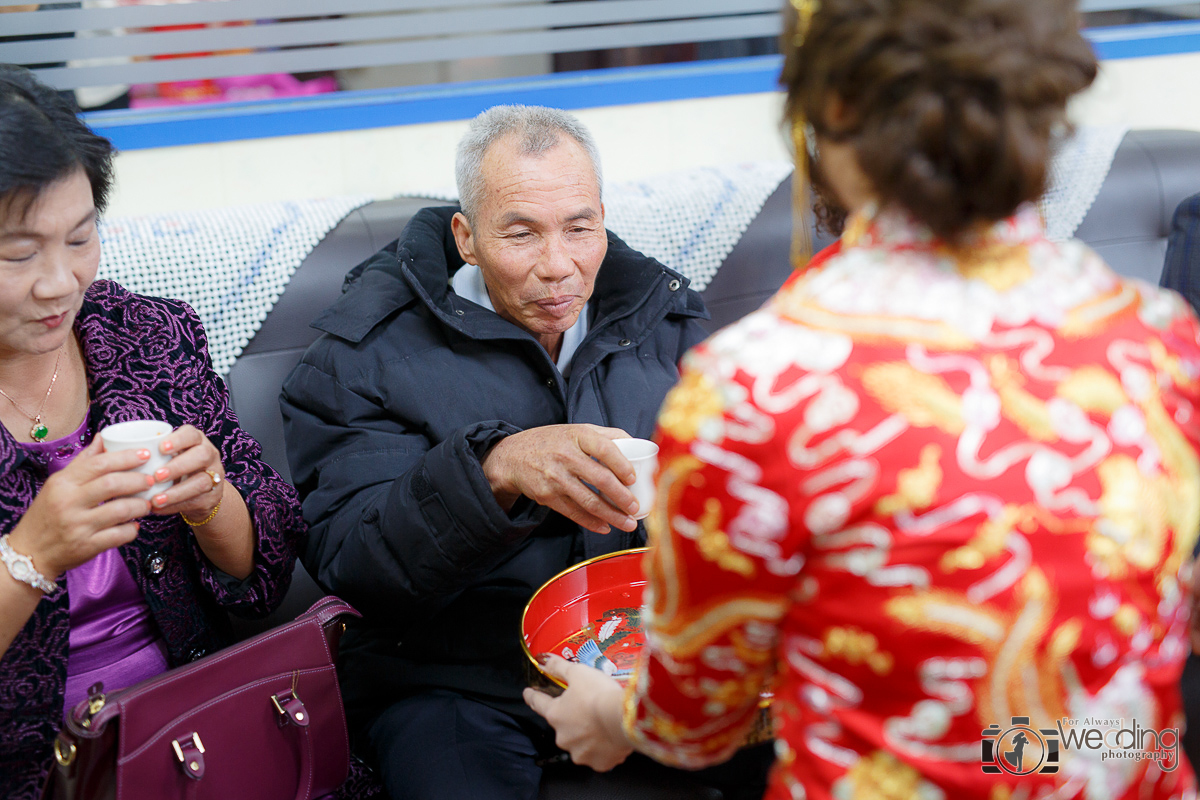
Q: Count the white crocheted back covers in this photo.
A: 3